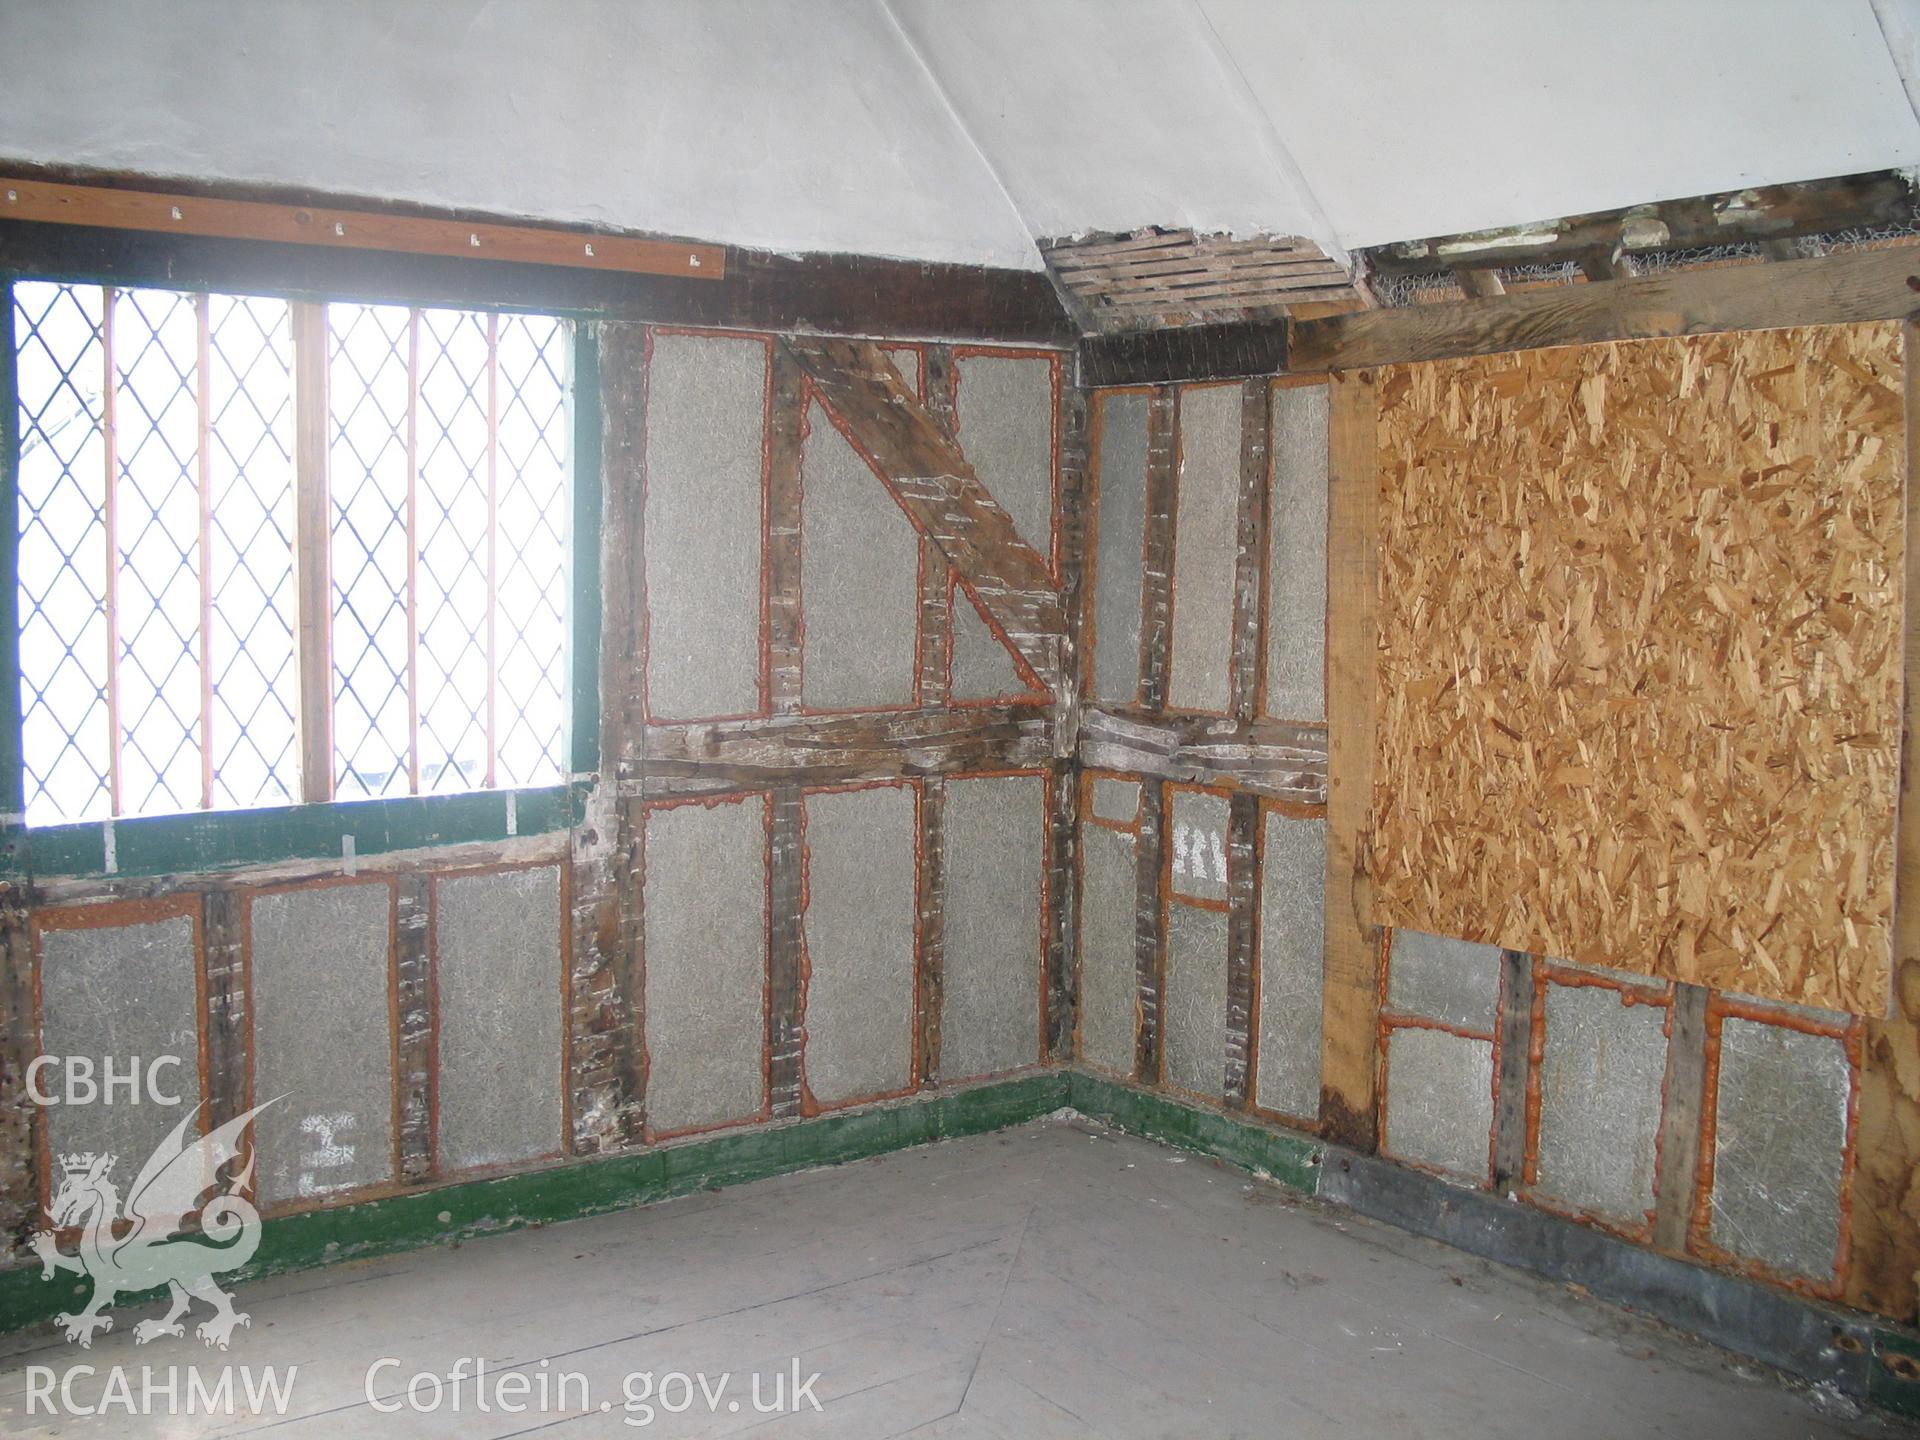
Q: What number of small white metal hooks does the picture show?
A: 6